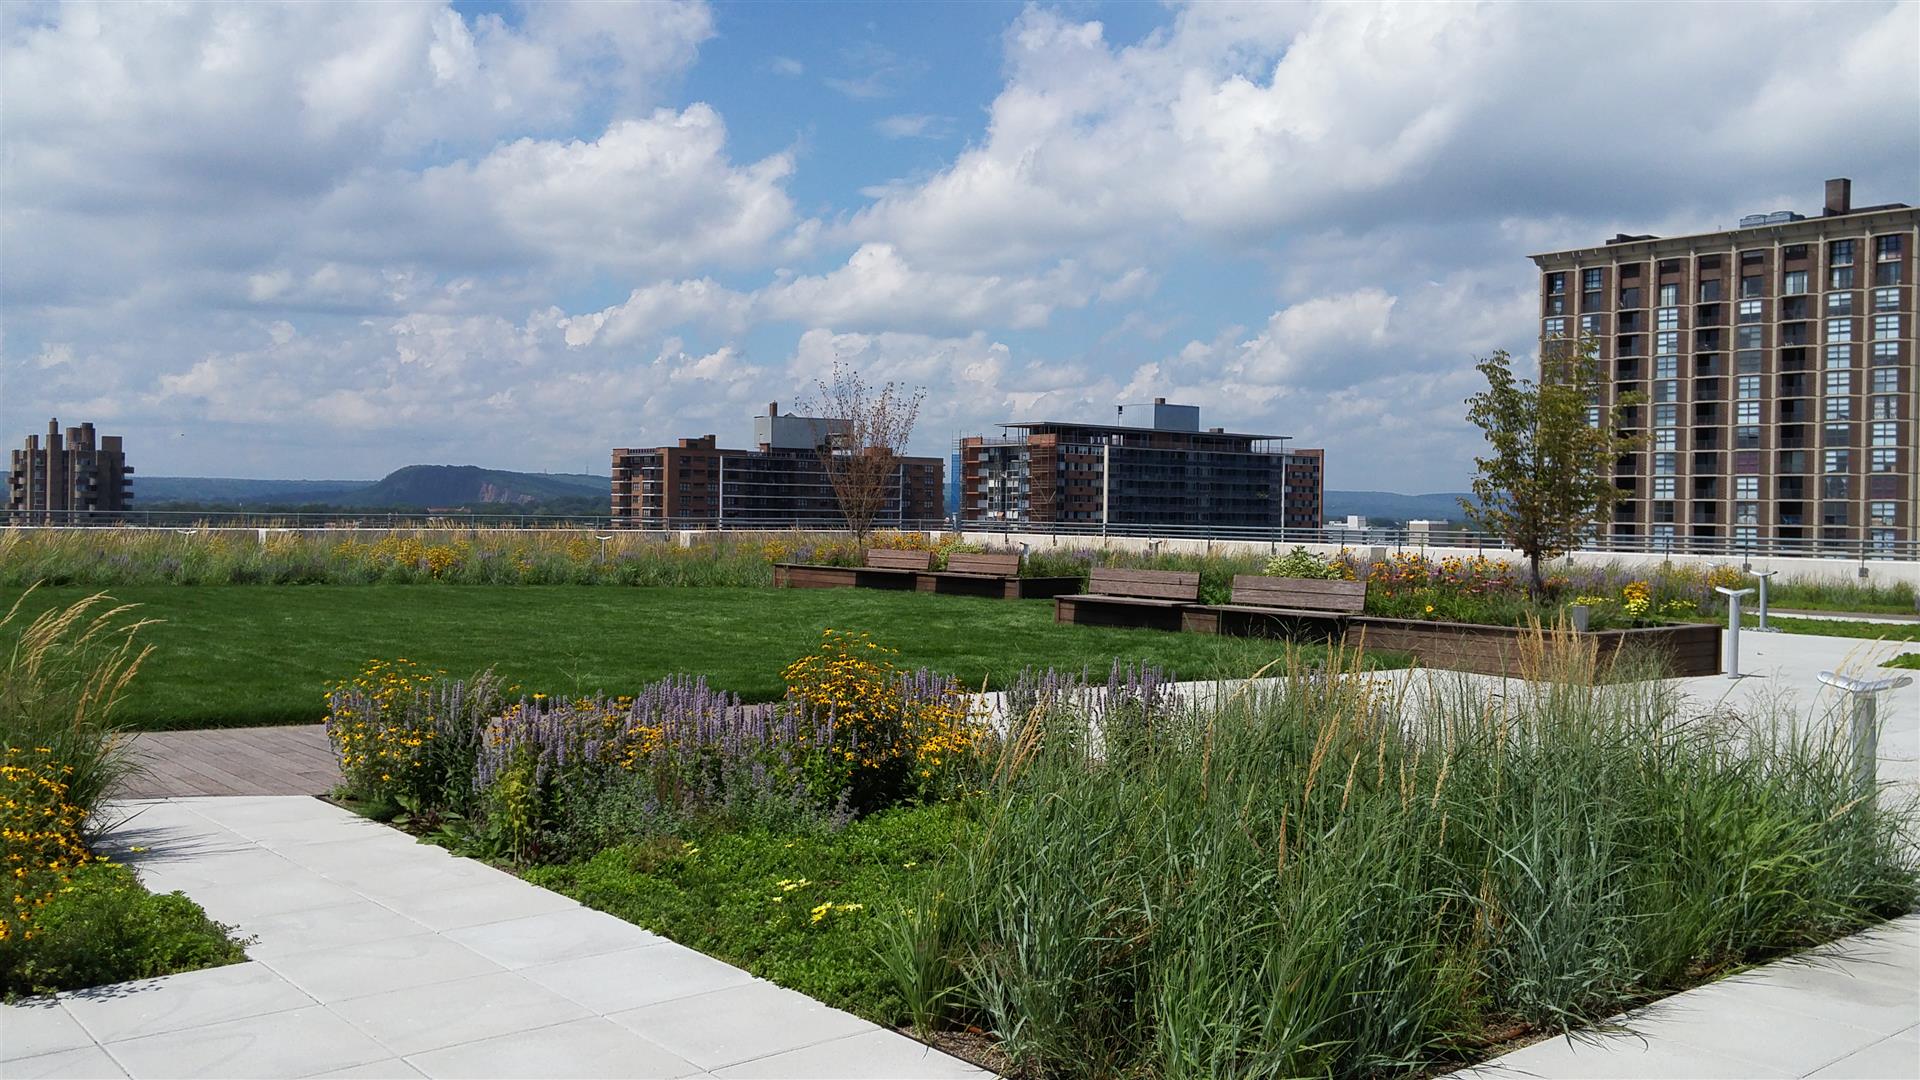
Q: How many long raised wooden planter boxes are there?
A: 2